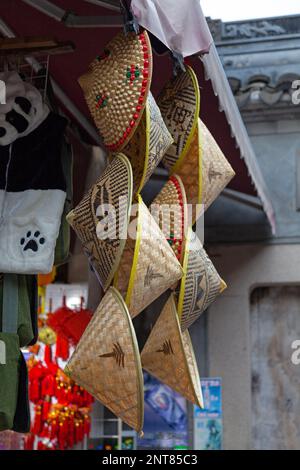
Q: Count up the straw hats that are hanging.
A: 10